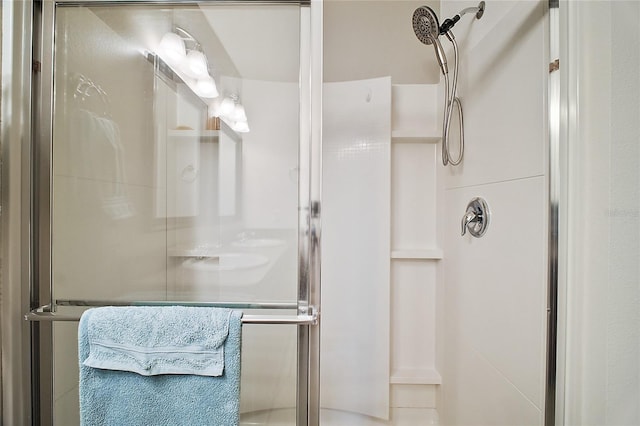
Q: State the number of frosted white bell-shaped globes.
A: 6